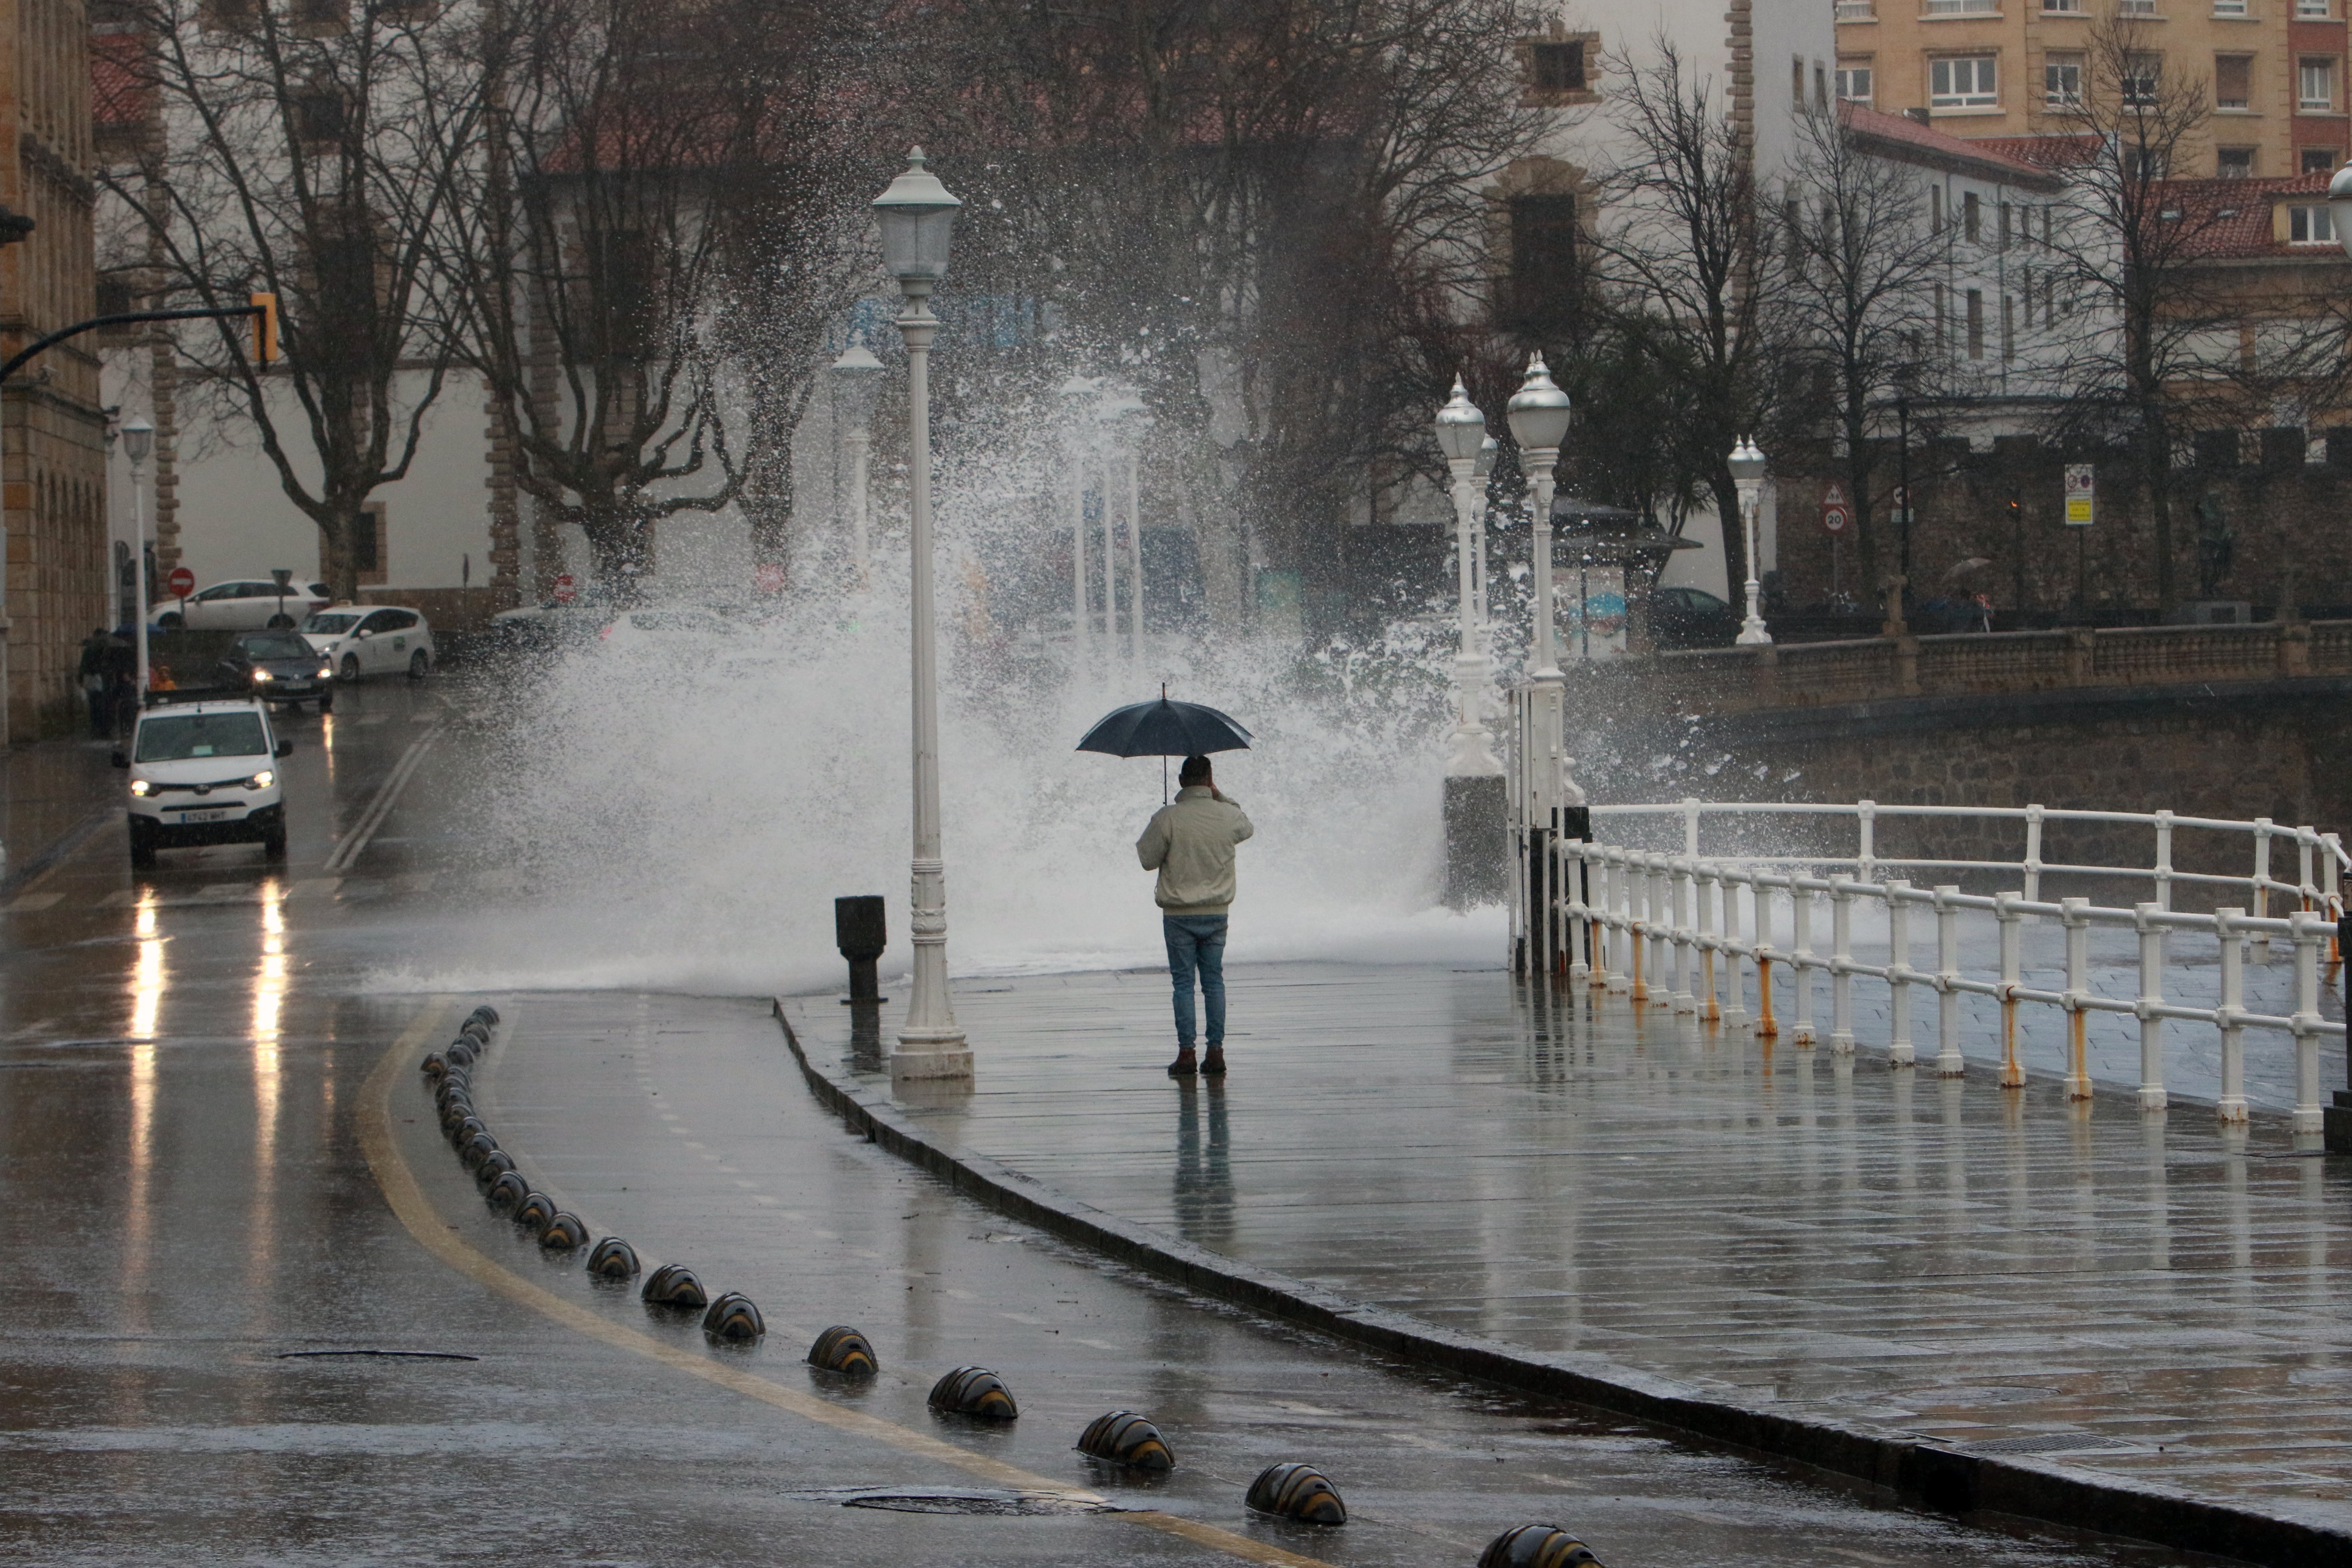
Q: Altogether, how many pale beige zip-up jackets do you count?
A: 1